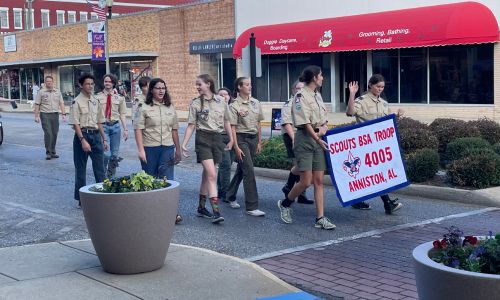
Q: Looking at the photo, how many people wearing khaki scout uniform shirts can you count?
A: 11